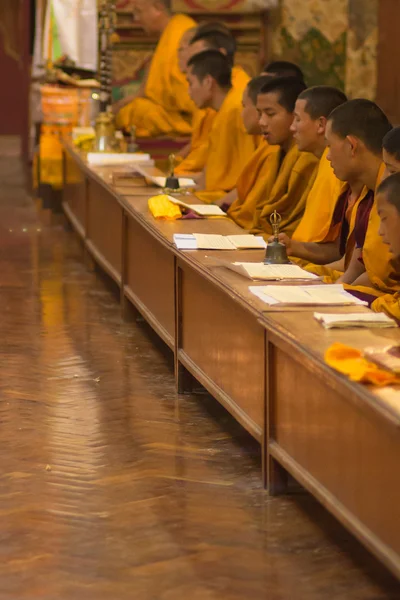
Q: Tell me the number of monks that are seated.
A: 11